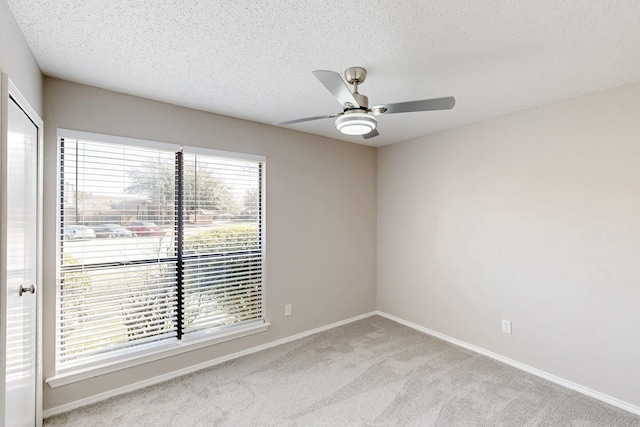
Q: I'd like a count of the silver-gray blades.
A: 4